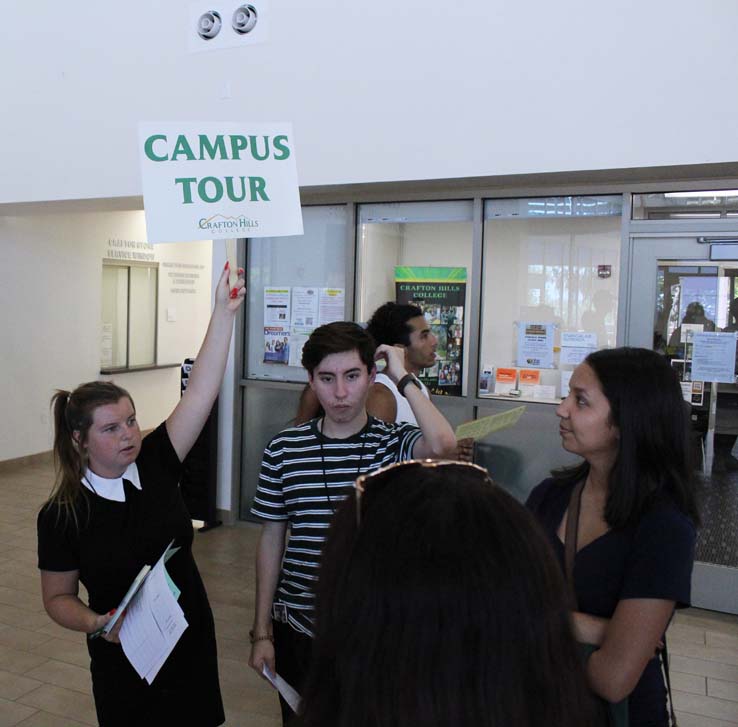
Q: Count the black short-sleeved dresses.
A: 1